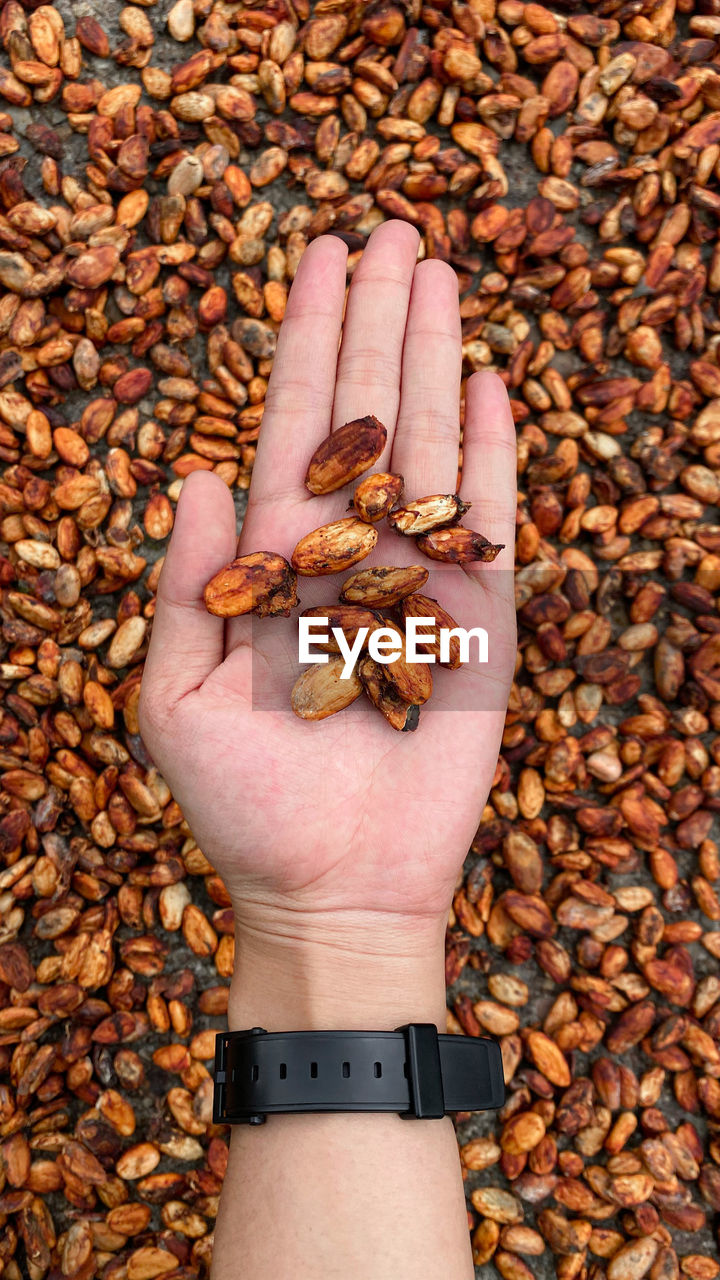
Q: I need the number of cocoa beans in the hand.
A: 12